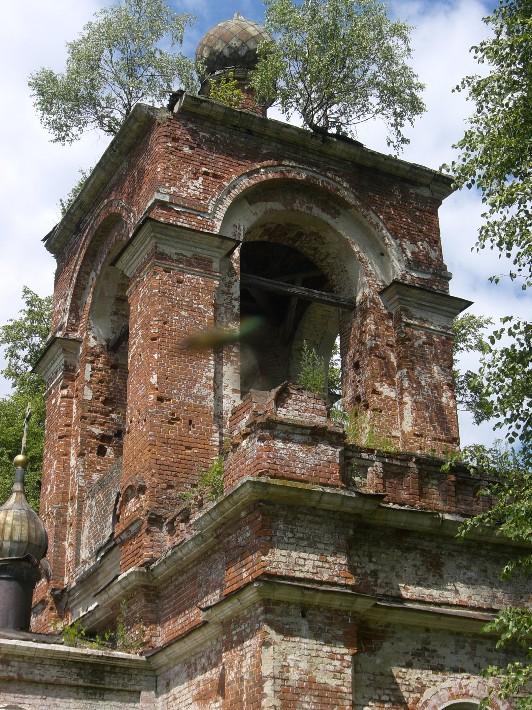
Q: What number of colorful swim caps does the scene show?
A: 0